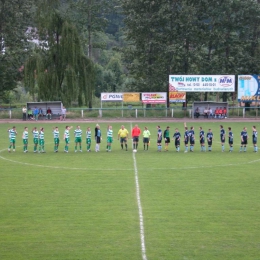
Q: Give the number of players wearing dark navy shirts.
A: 10